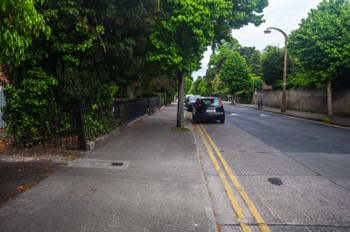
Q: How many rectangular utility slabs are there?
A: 1